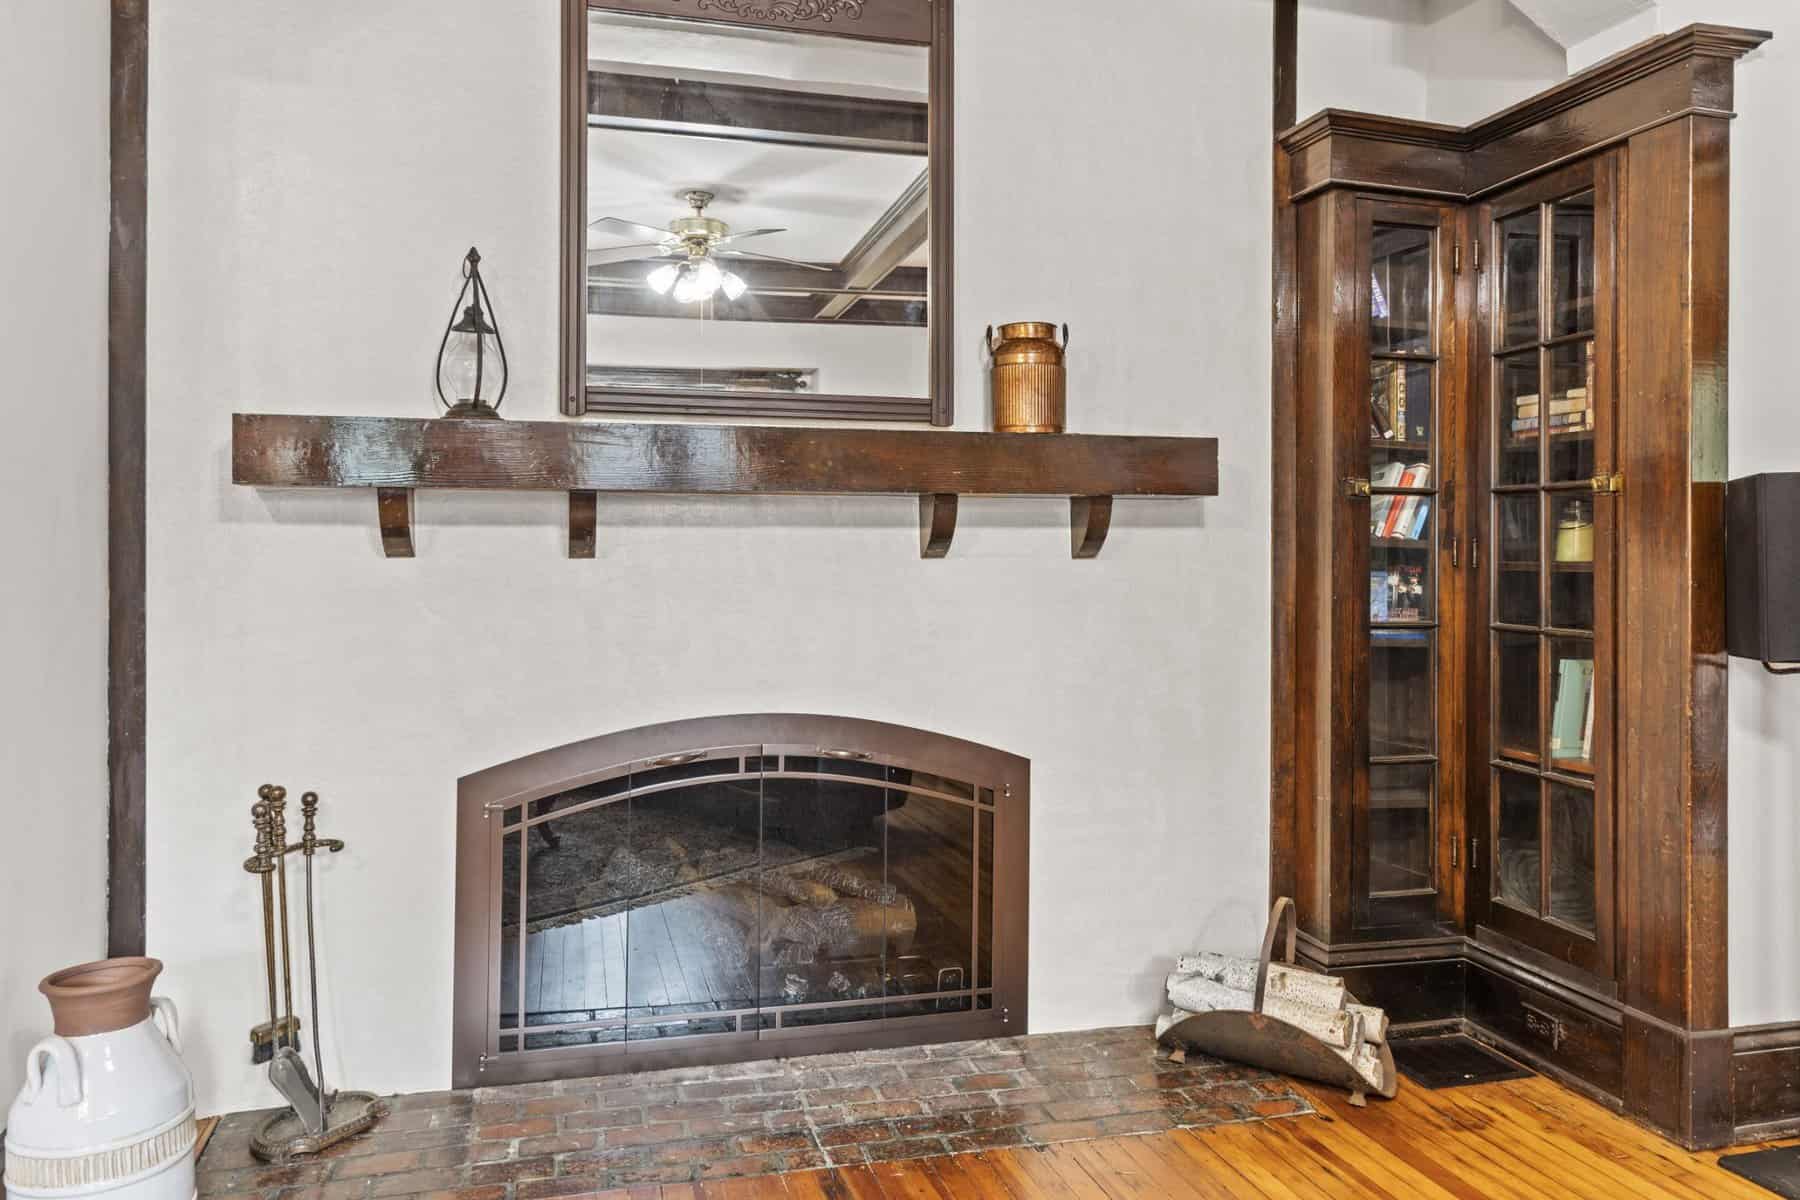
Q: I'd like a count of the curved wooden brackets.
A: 4